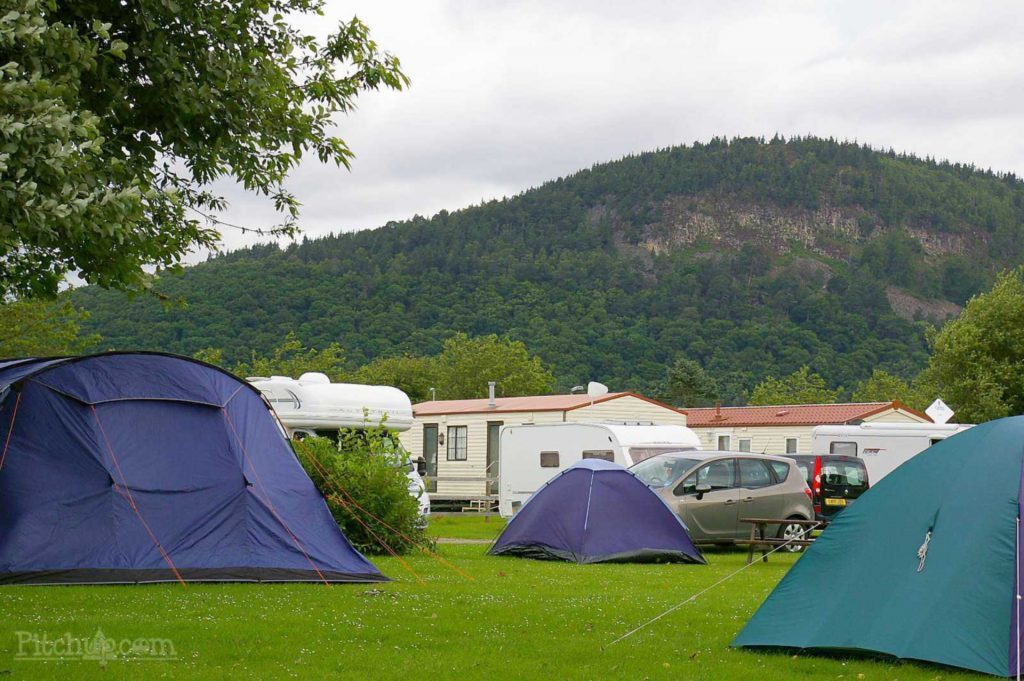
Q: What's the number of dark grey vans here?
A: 1